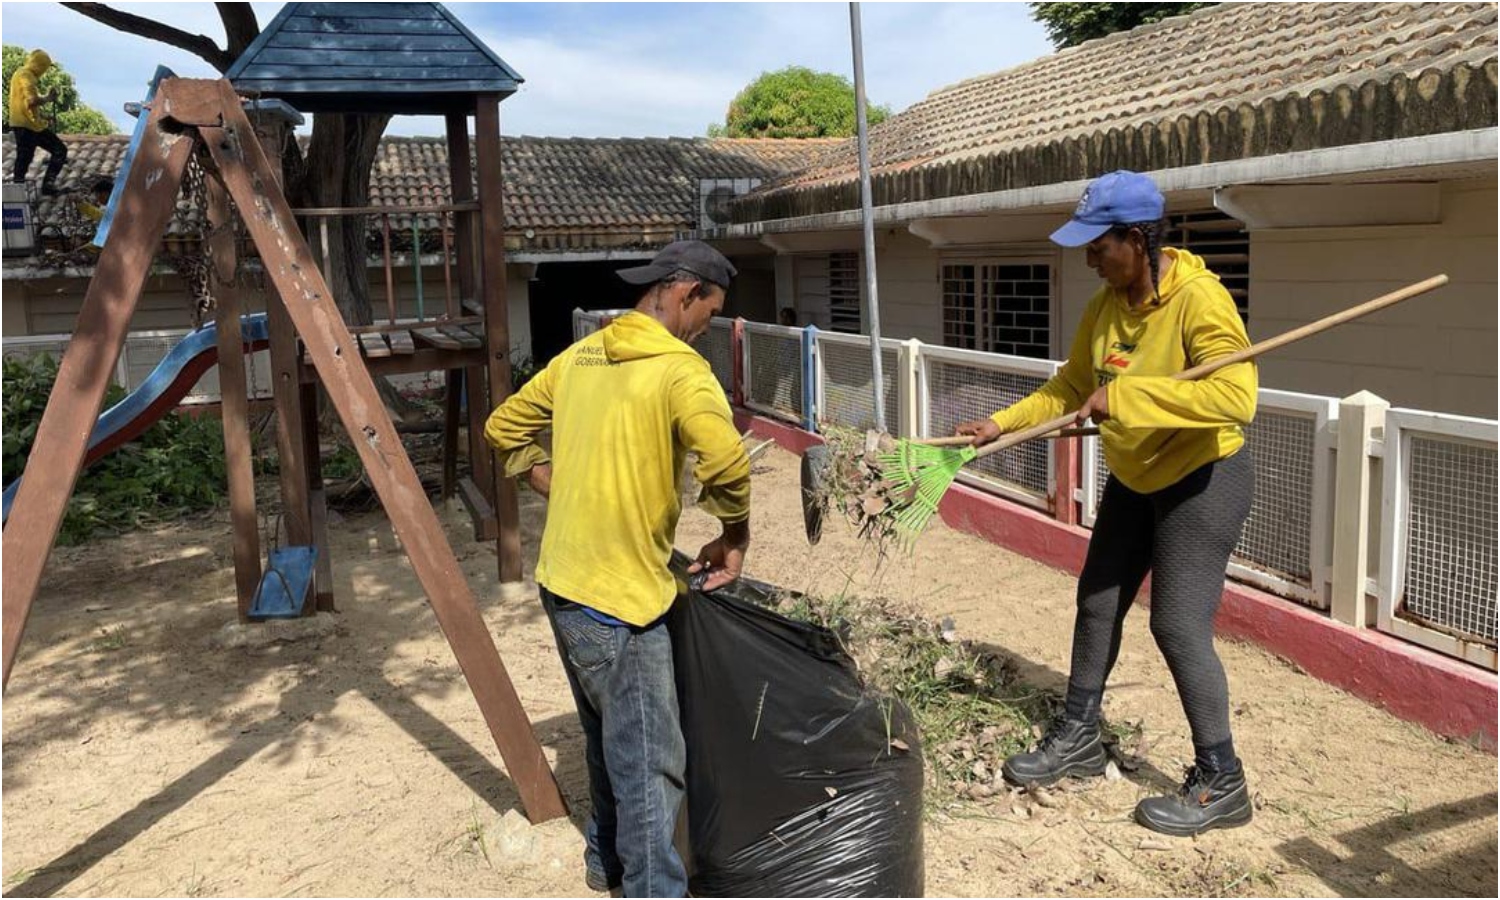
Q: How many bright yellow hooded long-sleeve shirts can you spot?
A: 3